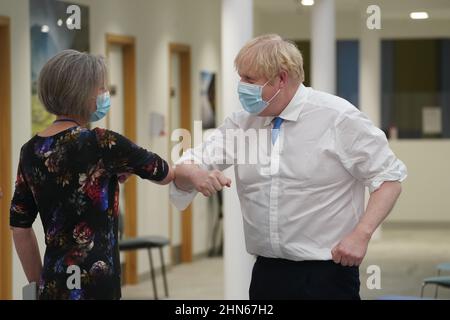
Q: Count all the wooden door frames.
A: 3